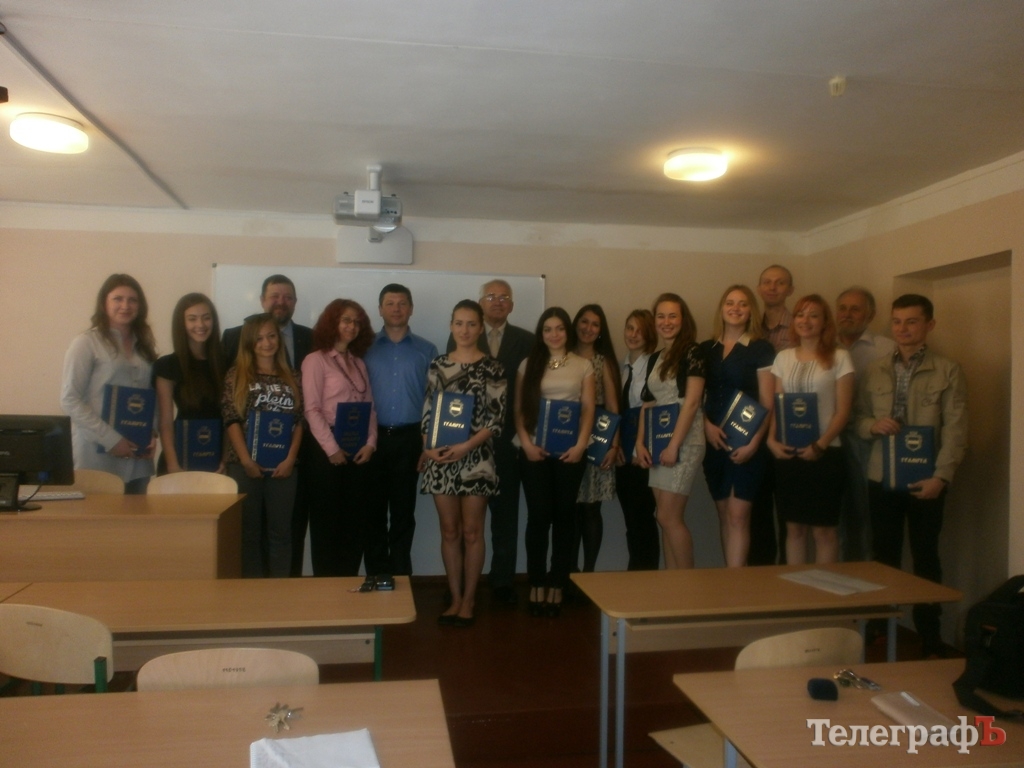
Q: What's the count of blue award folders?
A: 12